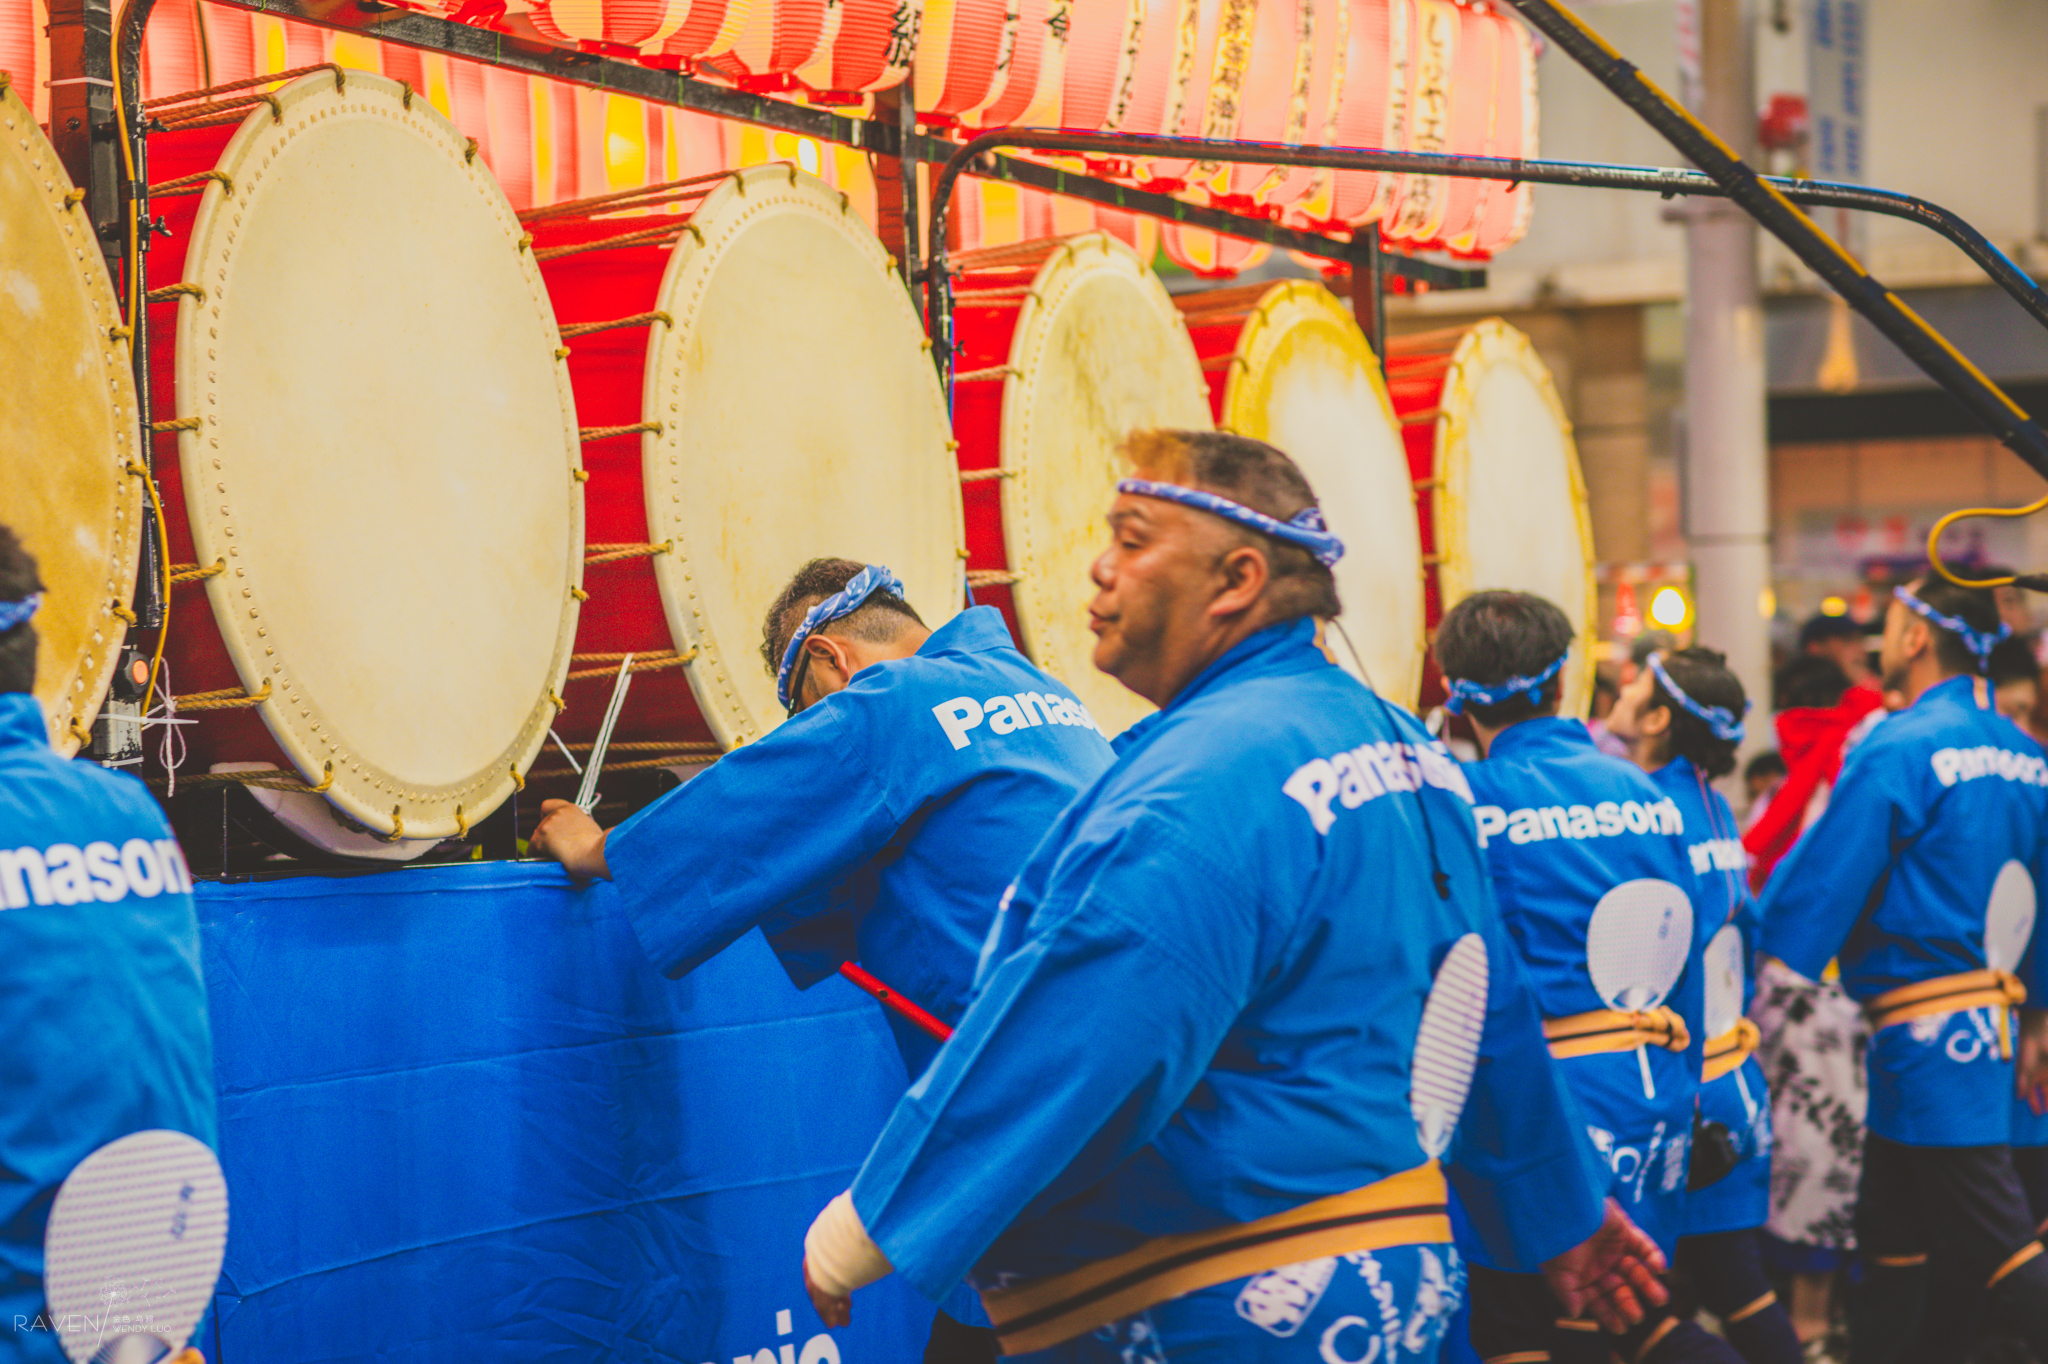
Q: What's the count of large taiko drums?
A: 6